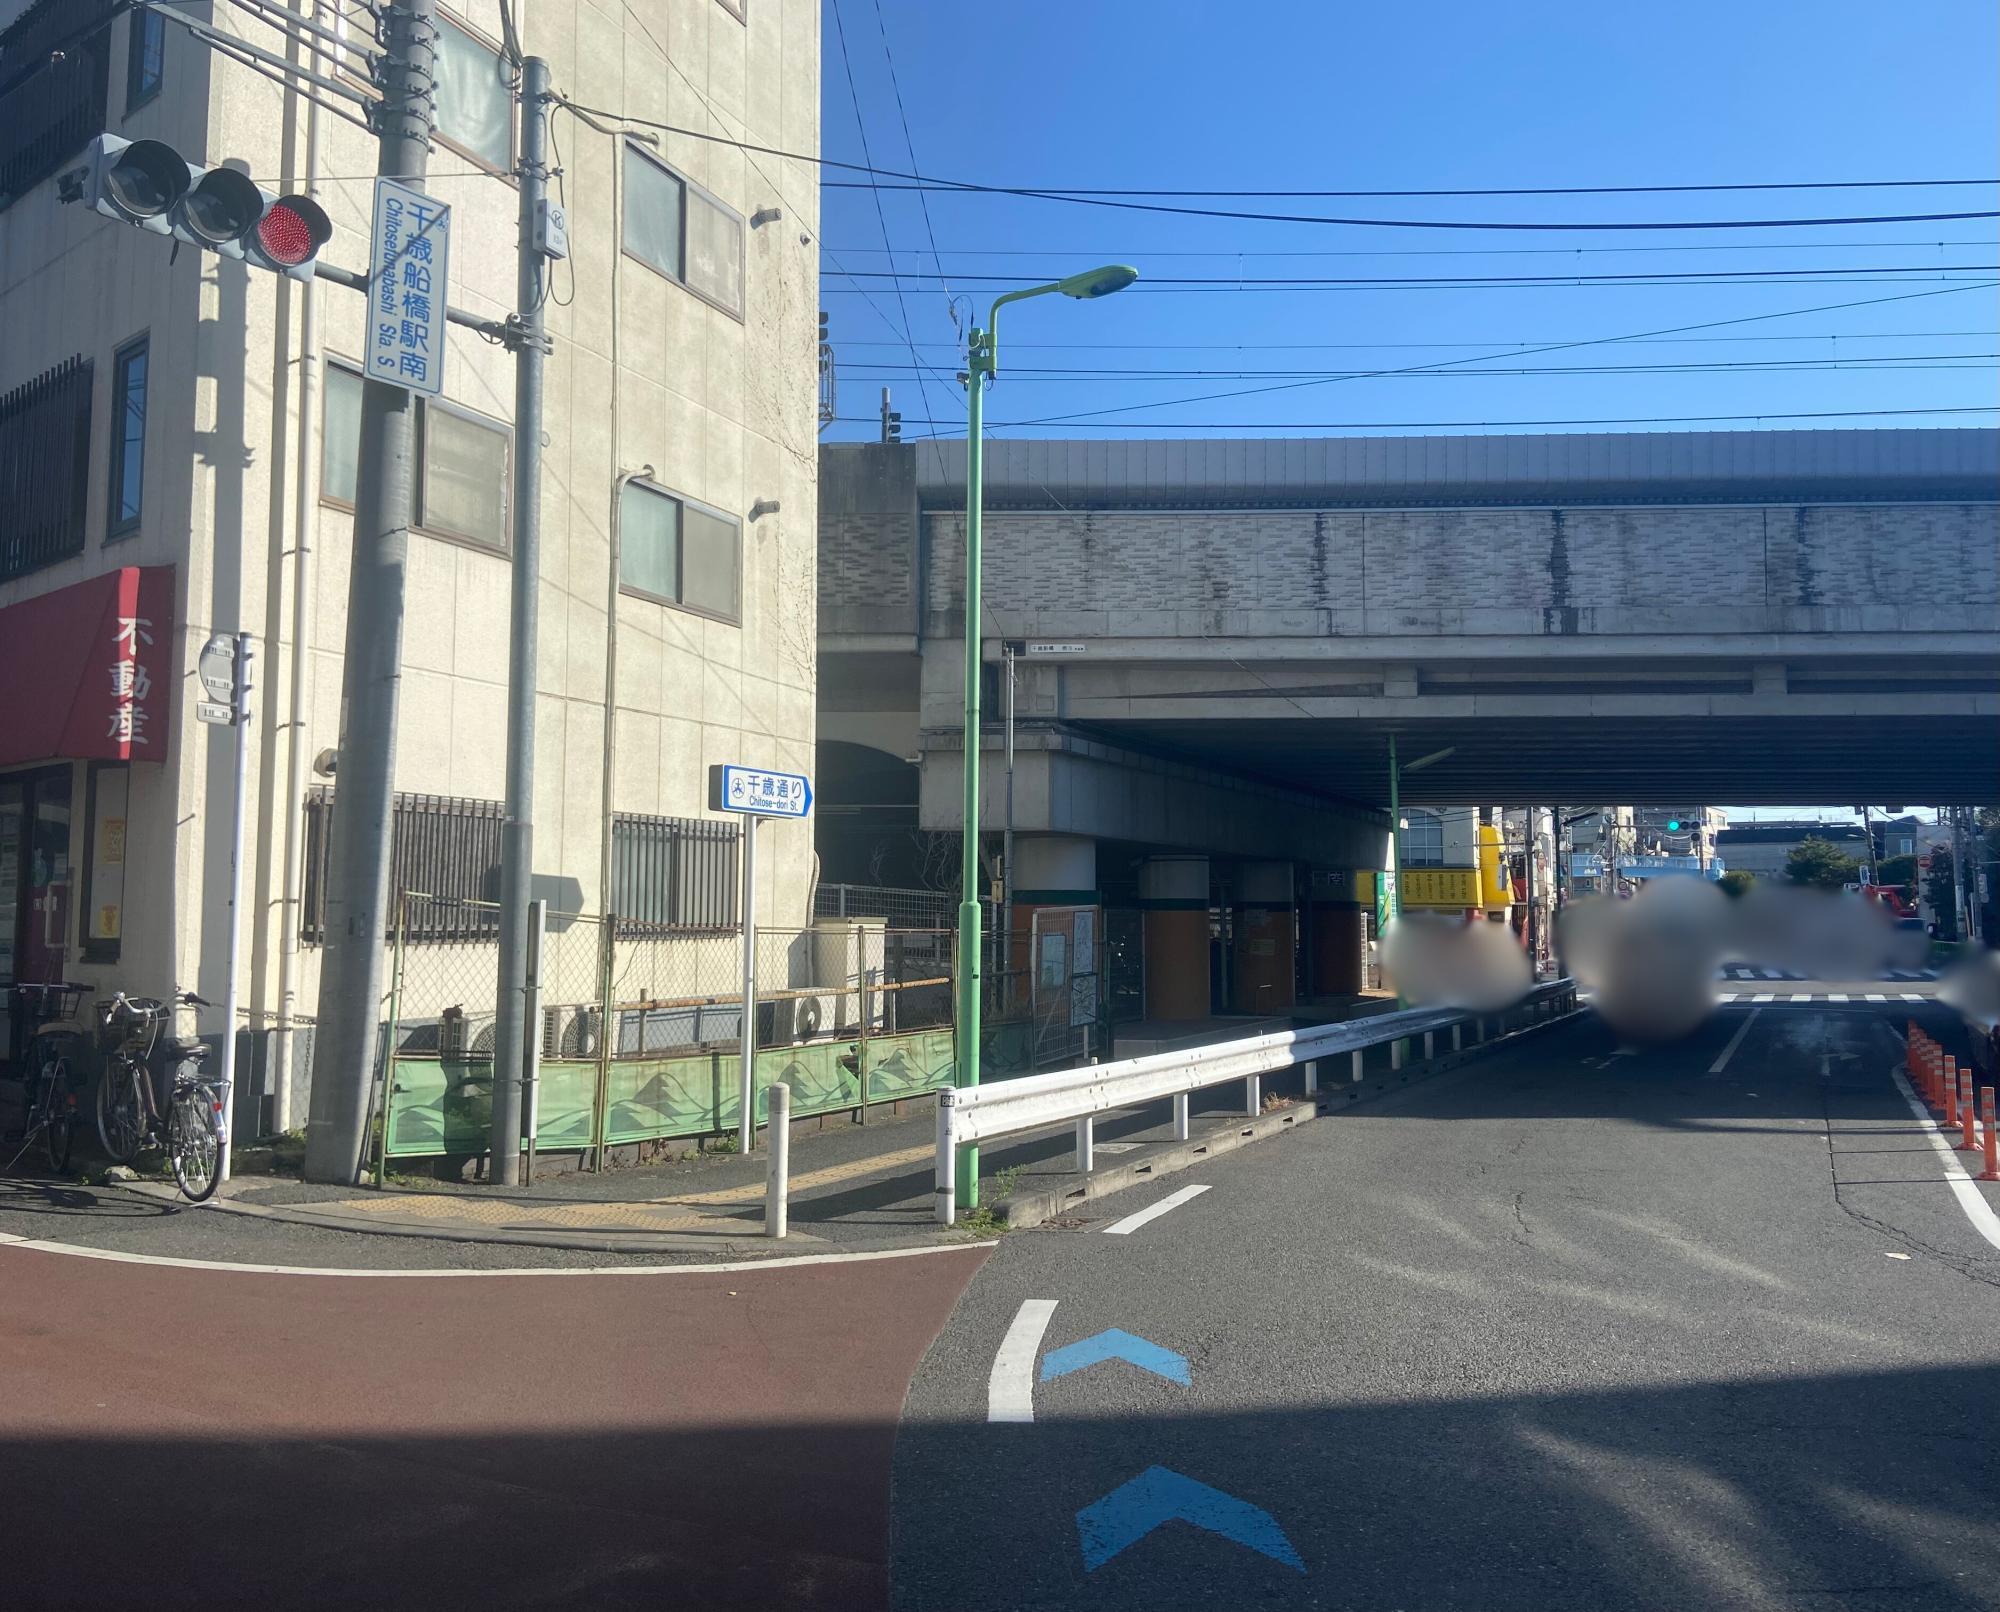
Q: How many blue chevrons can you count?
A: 2